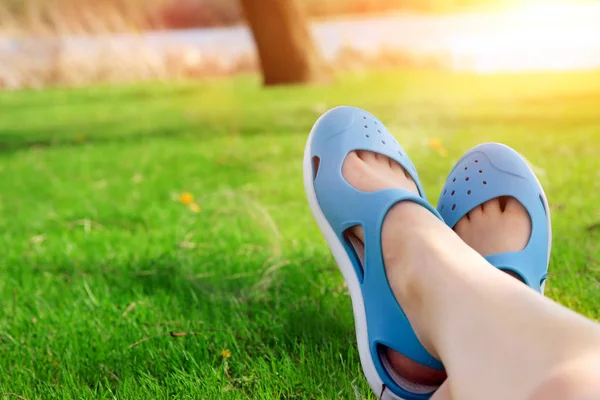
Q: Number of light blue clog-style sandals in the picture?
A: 2